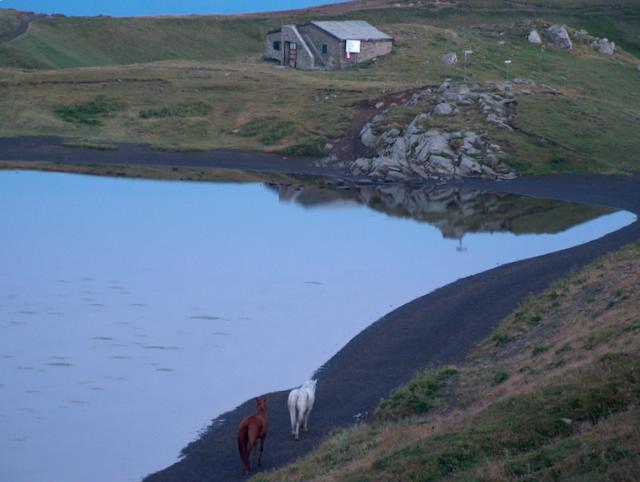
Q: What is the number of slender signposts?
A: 2